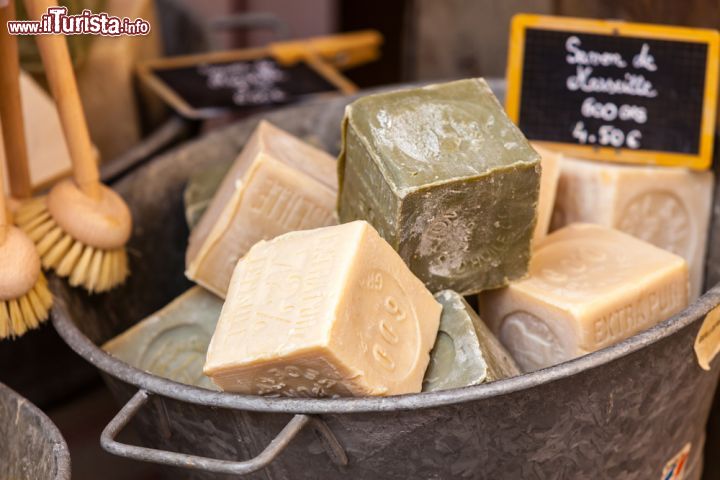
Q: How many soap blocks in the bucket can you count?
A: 9